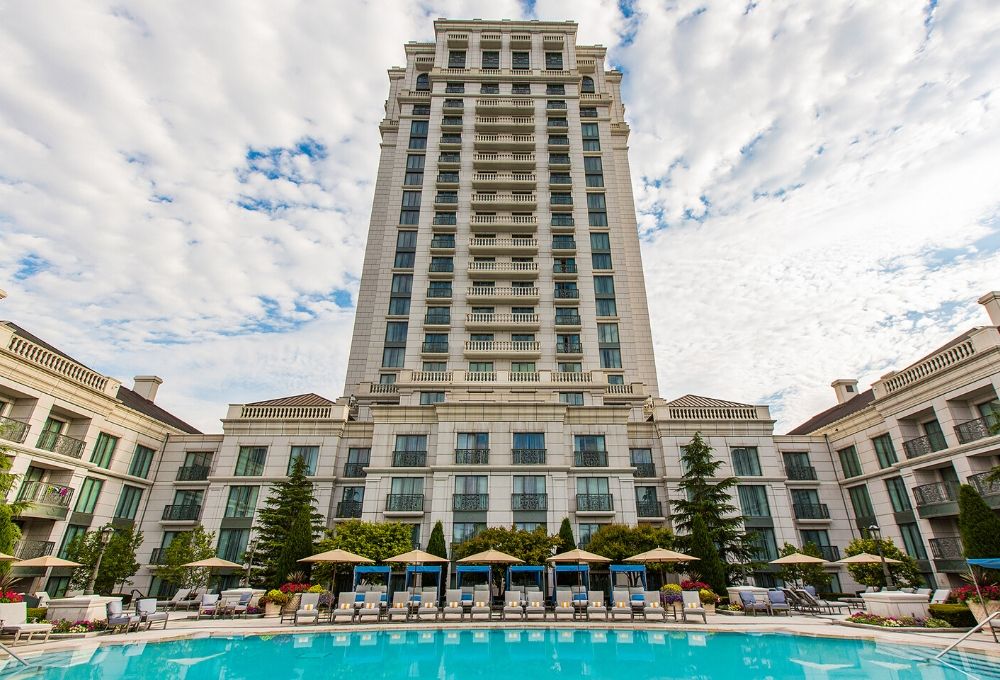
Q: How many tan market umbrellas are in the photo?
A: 10